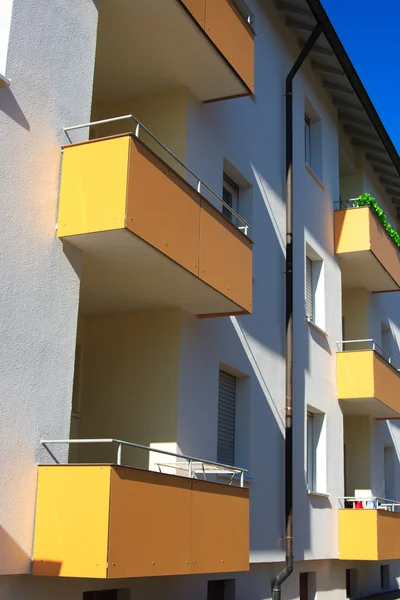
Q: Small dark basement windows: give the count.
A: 5